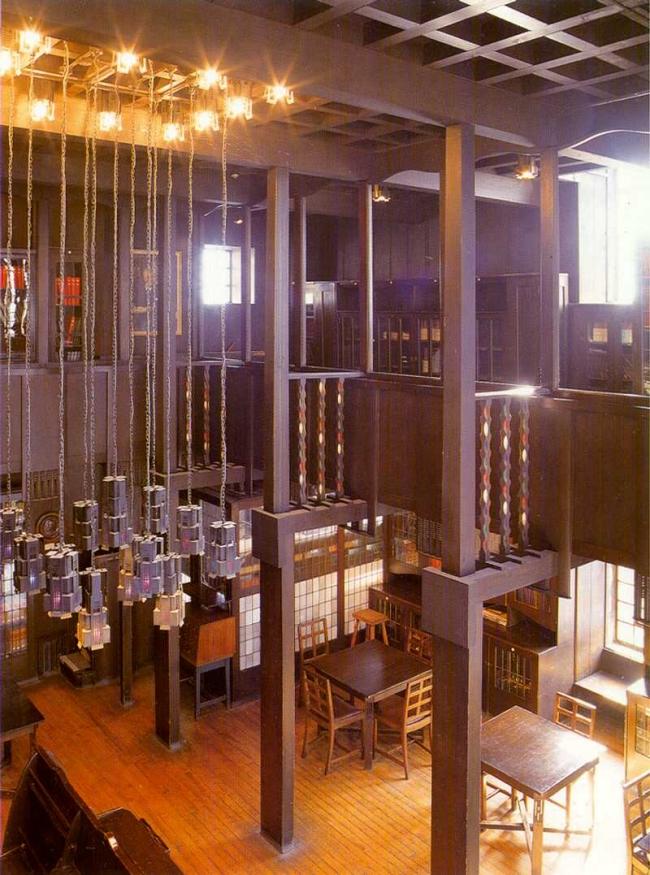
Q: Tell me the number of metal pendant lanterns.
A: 12